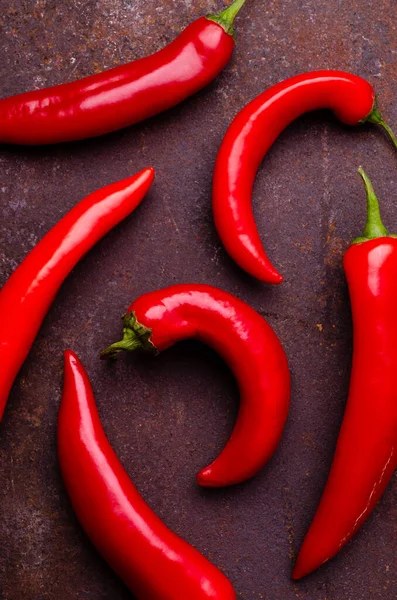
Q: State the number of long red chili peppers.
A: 6